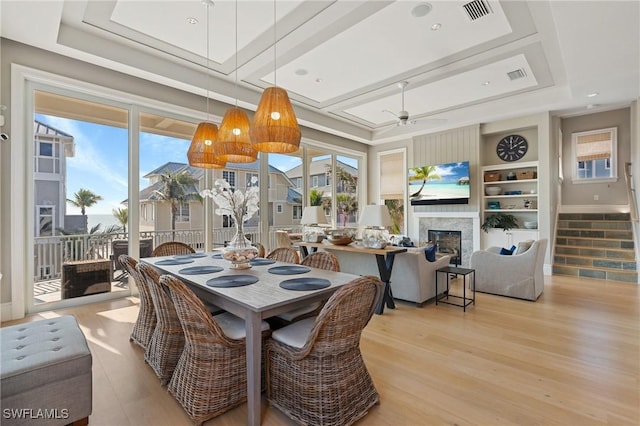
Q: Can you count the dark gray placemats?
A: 8